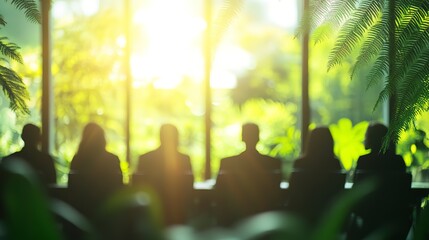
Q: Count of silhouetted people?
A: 6